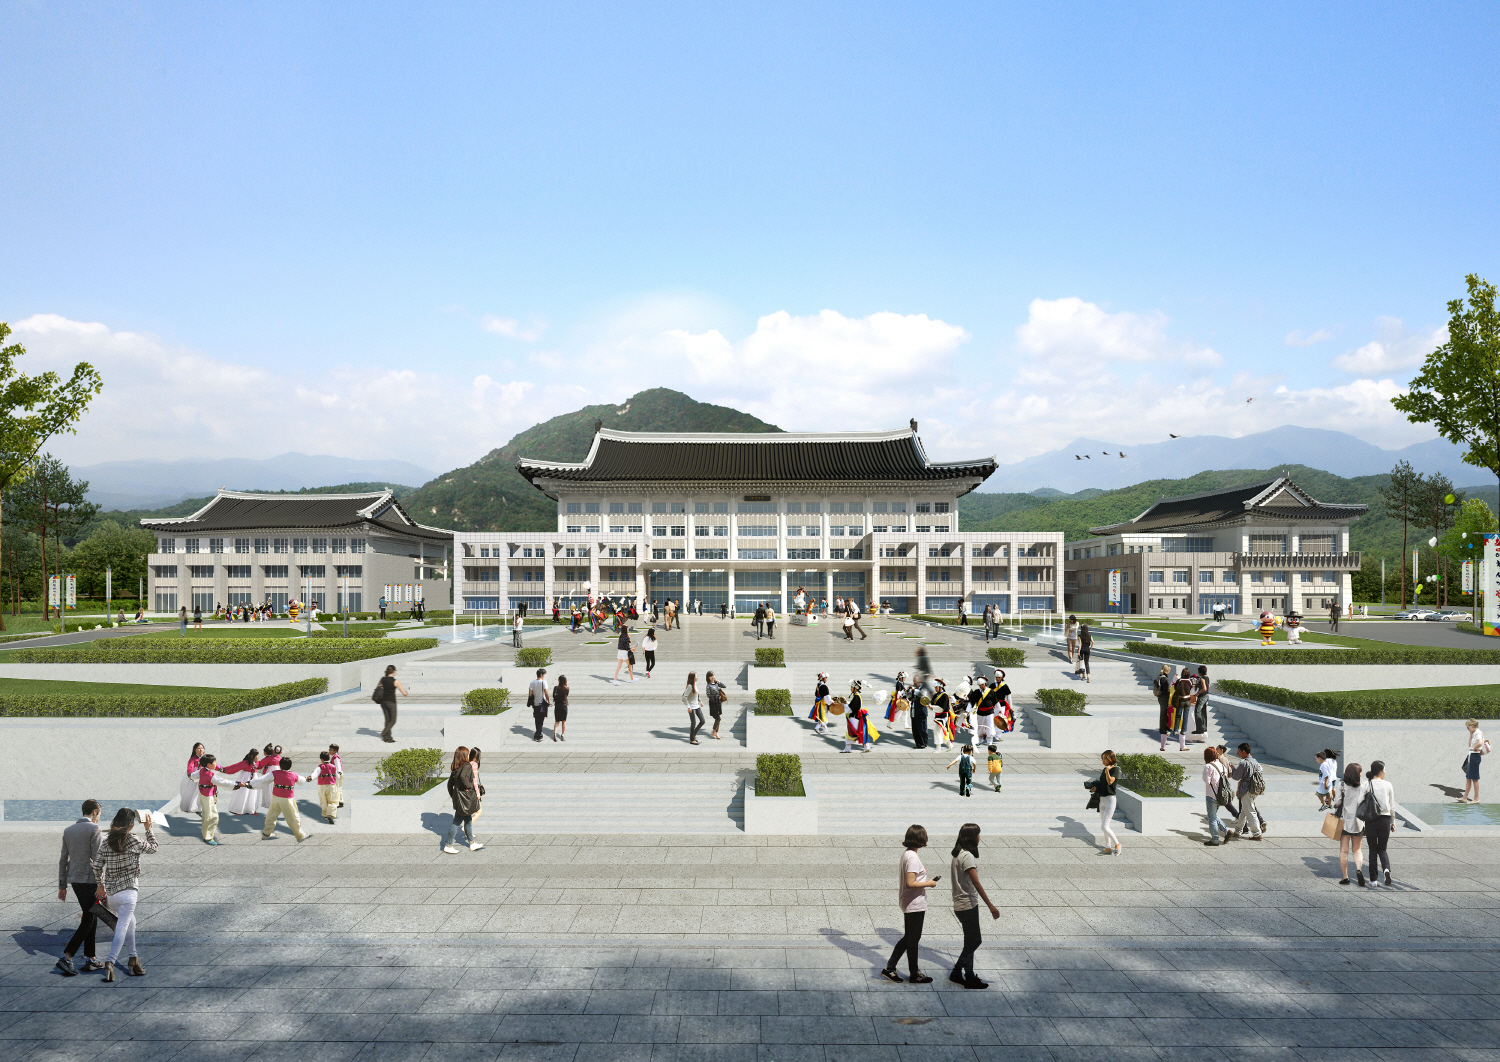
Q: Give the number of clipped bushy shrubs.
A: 9